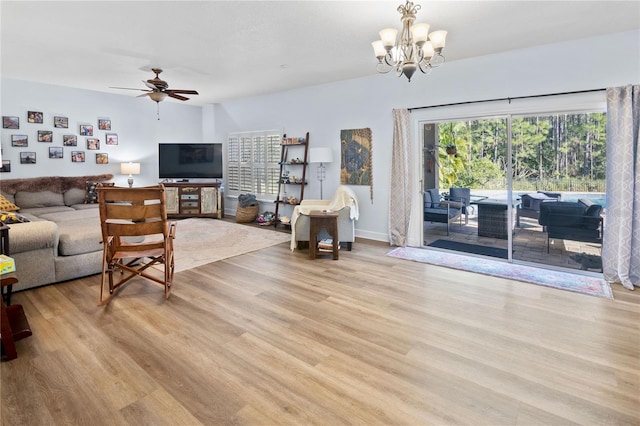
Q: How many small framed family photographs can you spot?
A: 15